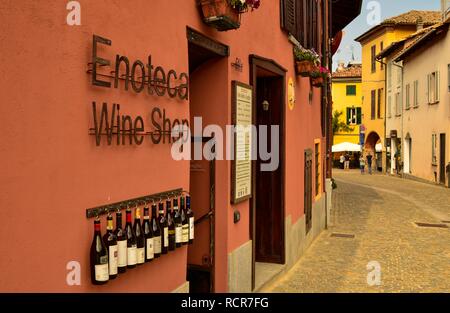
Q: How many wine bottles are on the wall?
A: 12